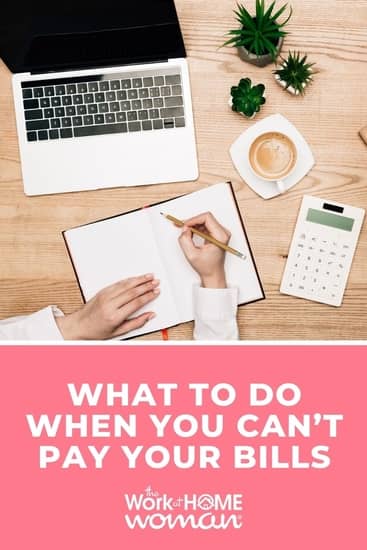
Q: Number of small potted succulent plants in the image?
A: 3